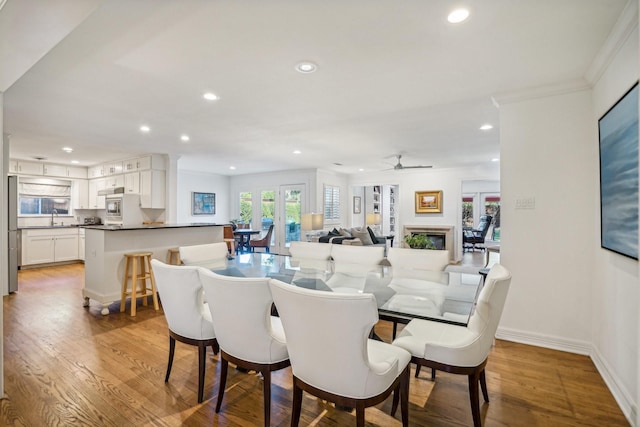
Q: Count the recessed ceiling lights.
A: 12